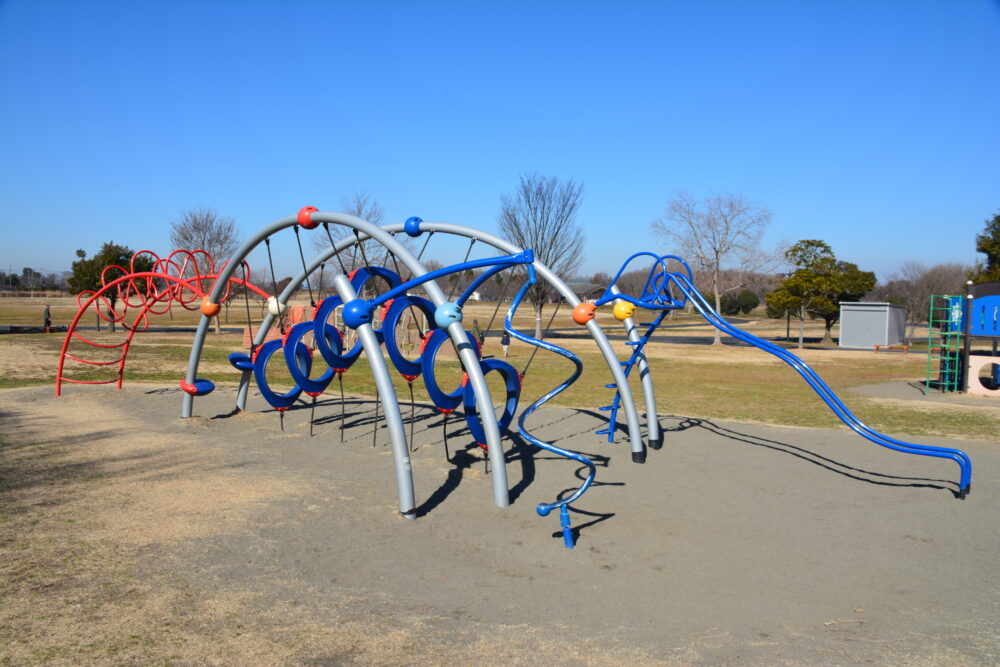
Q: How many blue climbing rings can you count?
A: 7